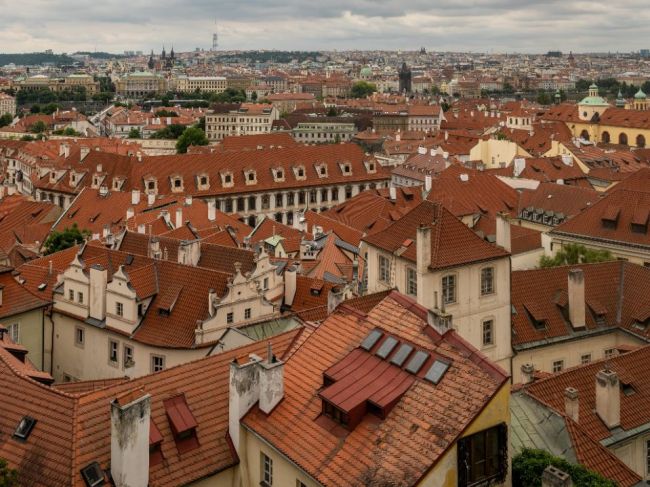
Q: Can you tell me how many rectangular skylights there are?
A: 7